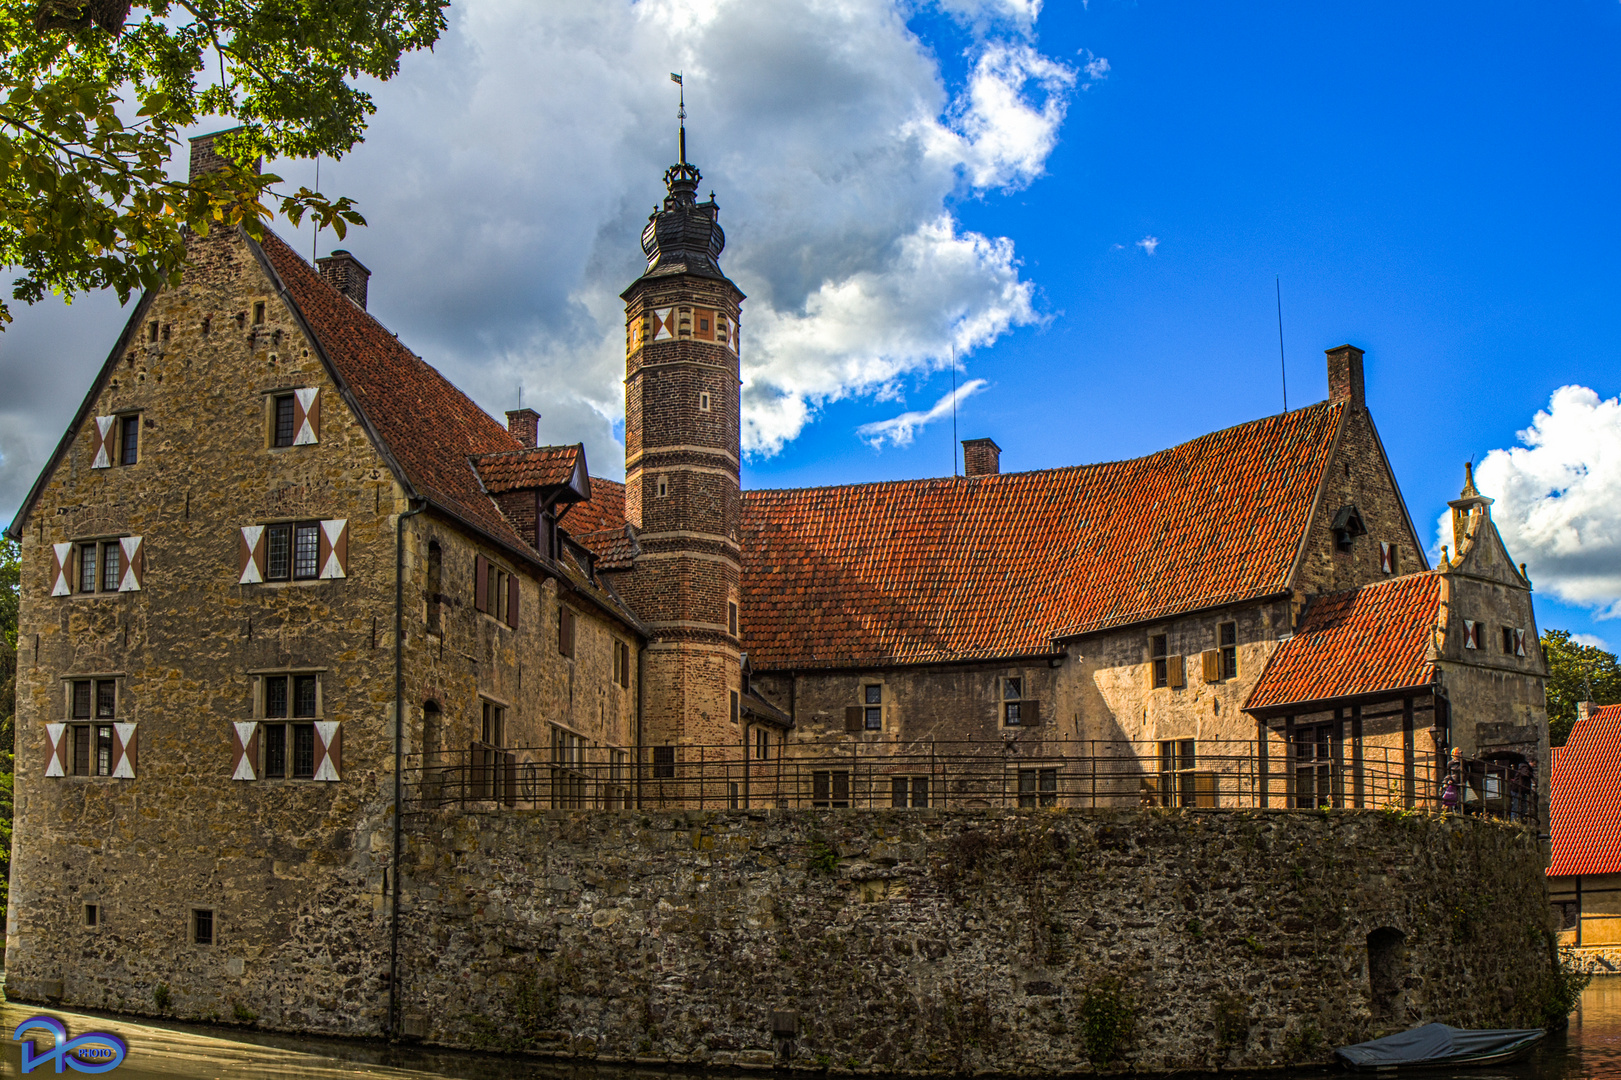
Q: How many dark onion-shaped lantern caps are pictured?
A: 1